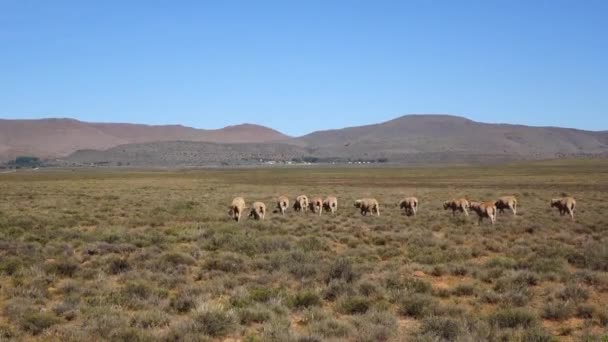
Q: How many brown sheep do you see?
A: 12